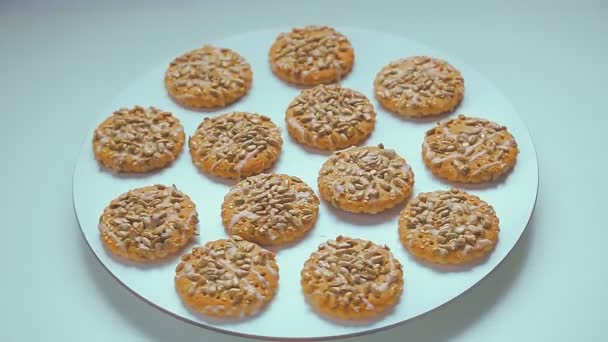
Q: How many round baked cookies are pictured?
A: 13